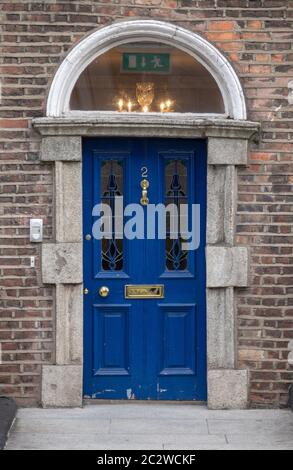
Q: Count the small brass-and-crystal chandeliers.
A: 1